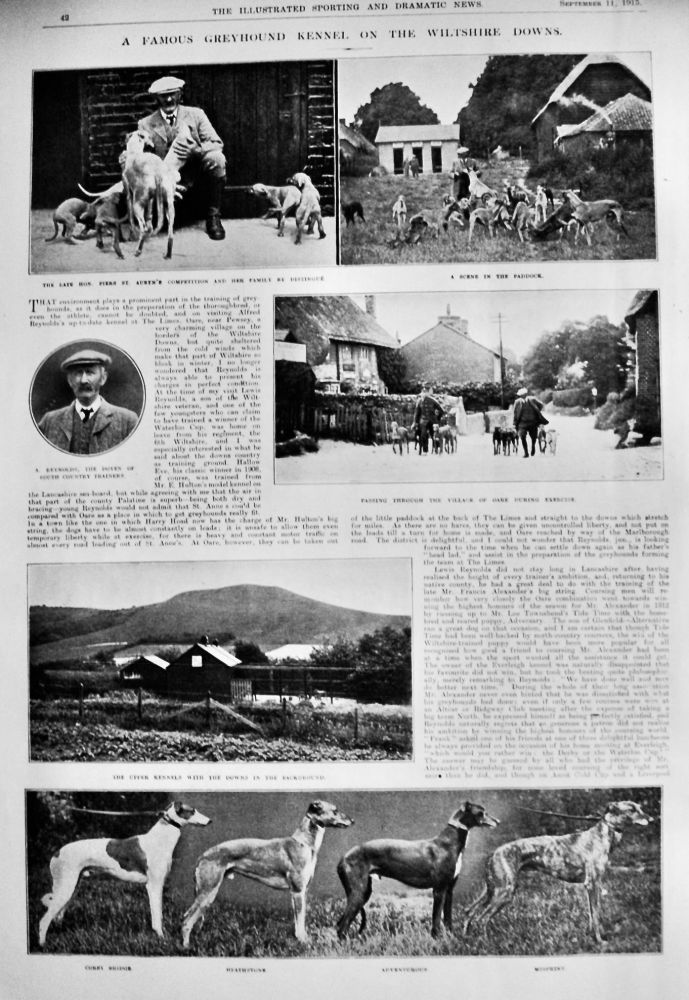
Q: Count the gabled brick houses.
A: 1